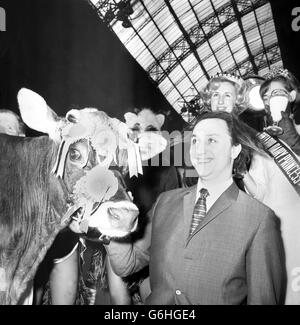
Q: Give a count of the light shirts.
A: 1